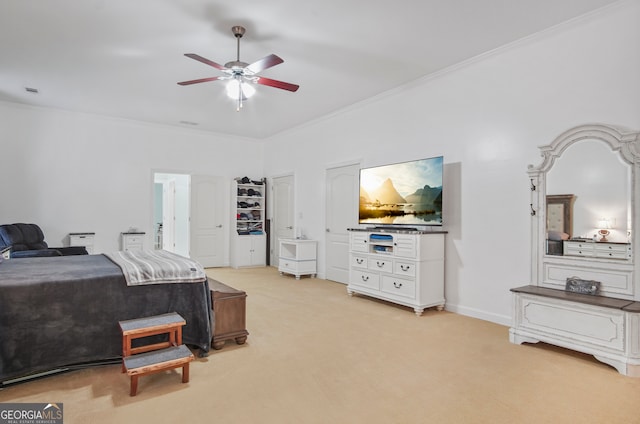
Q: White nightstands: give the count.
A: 3